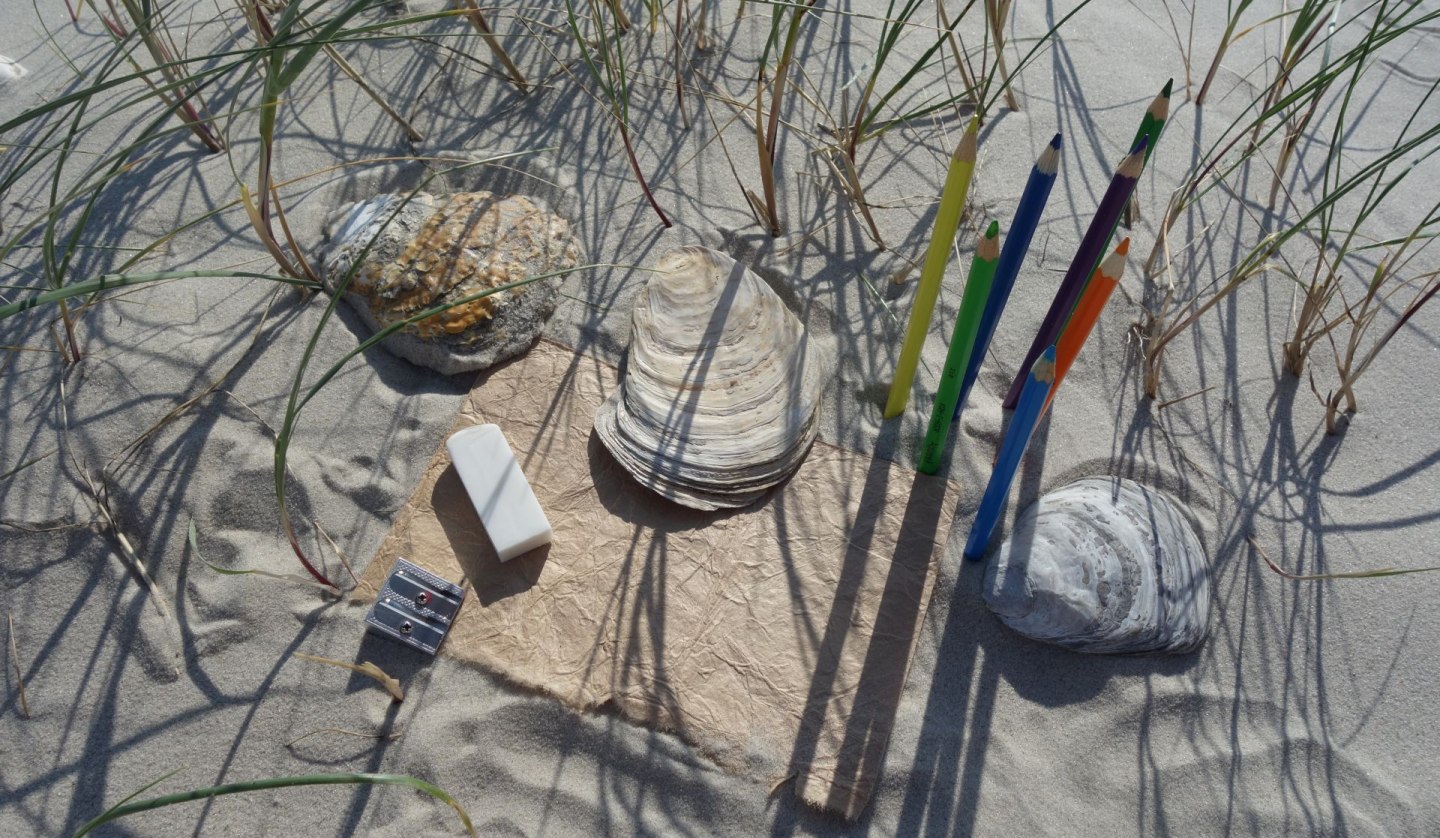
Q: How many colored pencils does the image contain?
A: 7